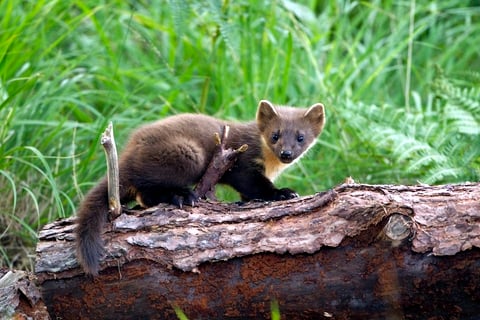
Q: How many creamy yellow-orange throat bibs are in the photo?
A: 1